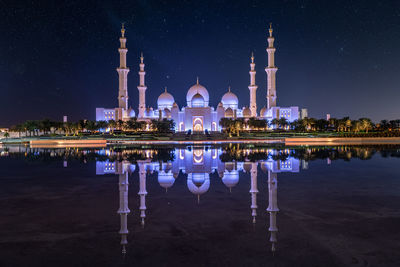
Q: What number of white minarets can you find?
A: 4